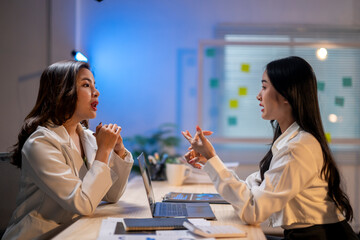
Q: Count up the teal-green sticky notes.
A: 6